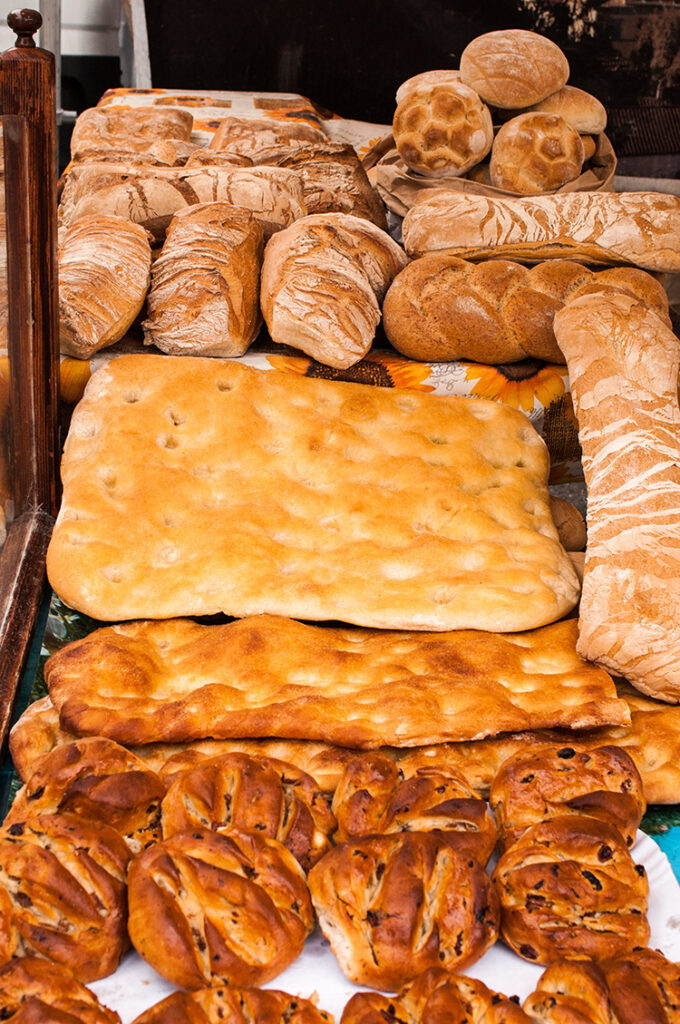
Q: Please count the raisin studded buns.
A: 12